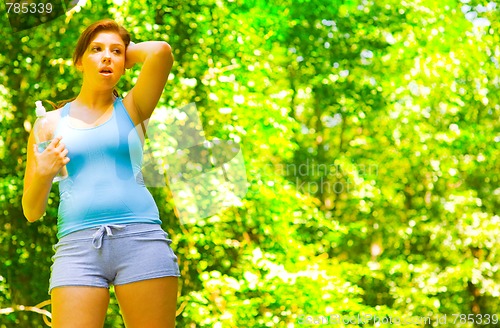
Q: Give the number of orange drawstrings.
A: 0